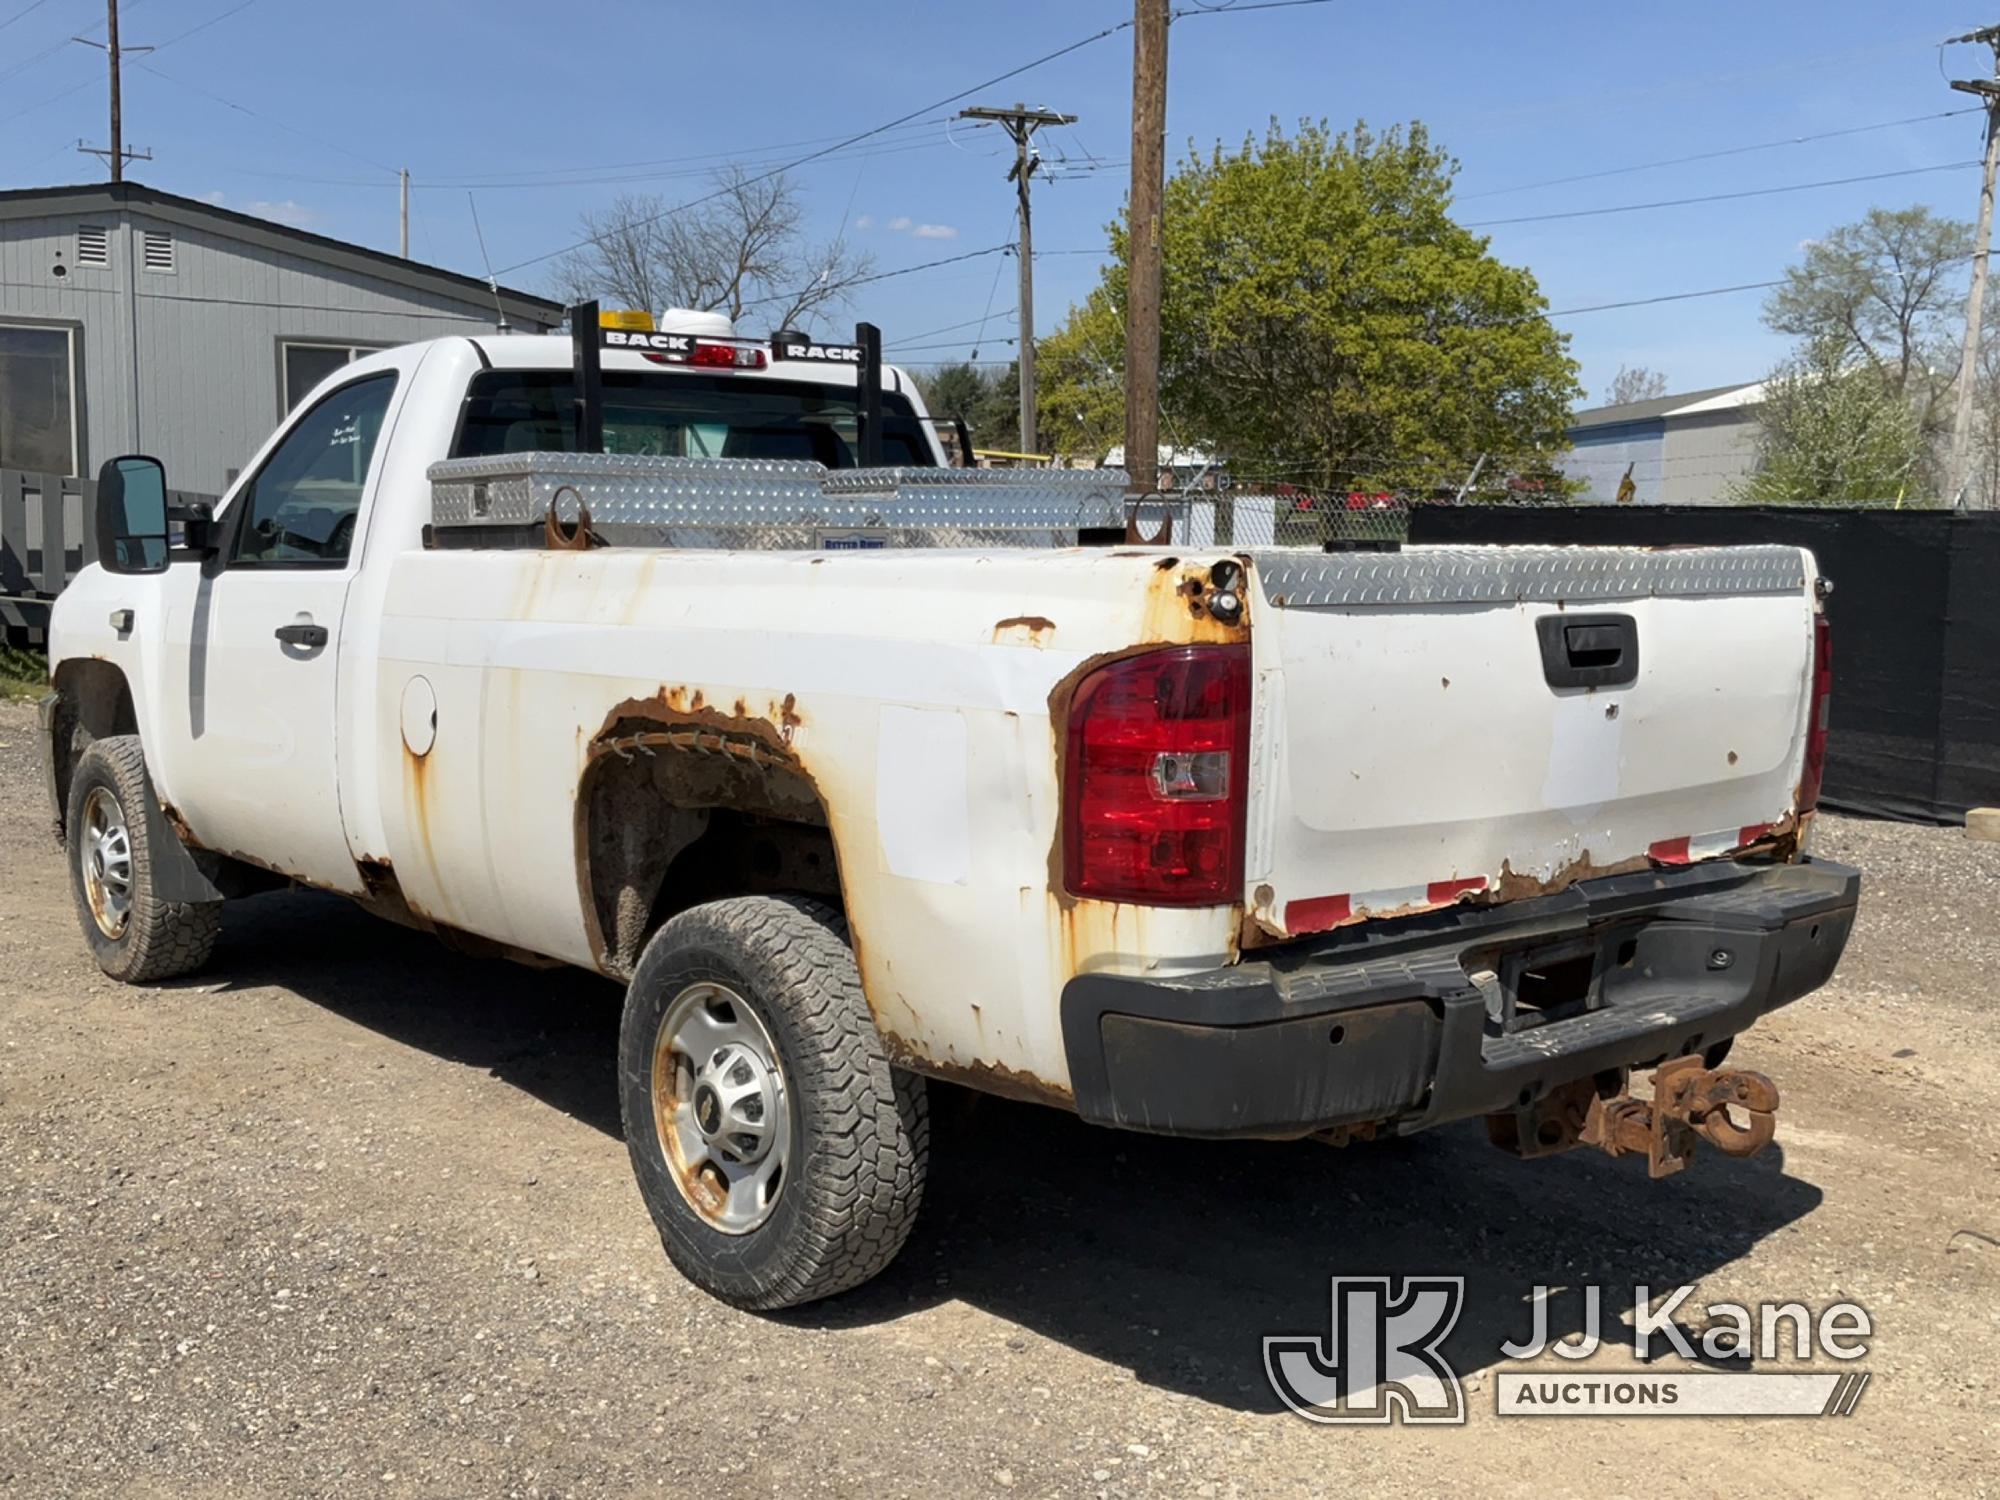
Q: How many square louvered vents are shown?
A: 2